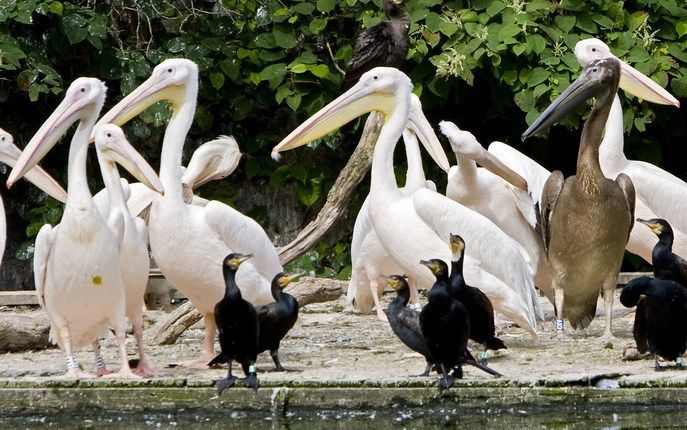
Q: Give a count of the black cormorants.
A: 8